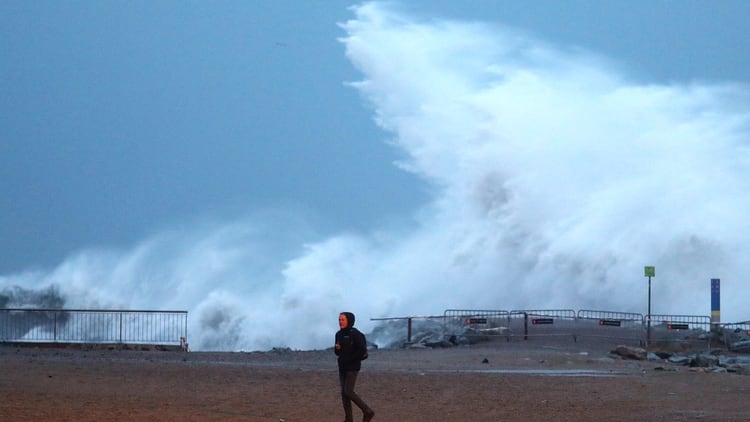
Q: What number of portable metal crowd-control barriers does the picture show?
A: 5